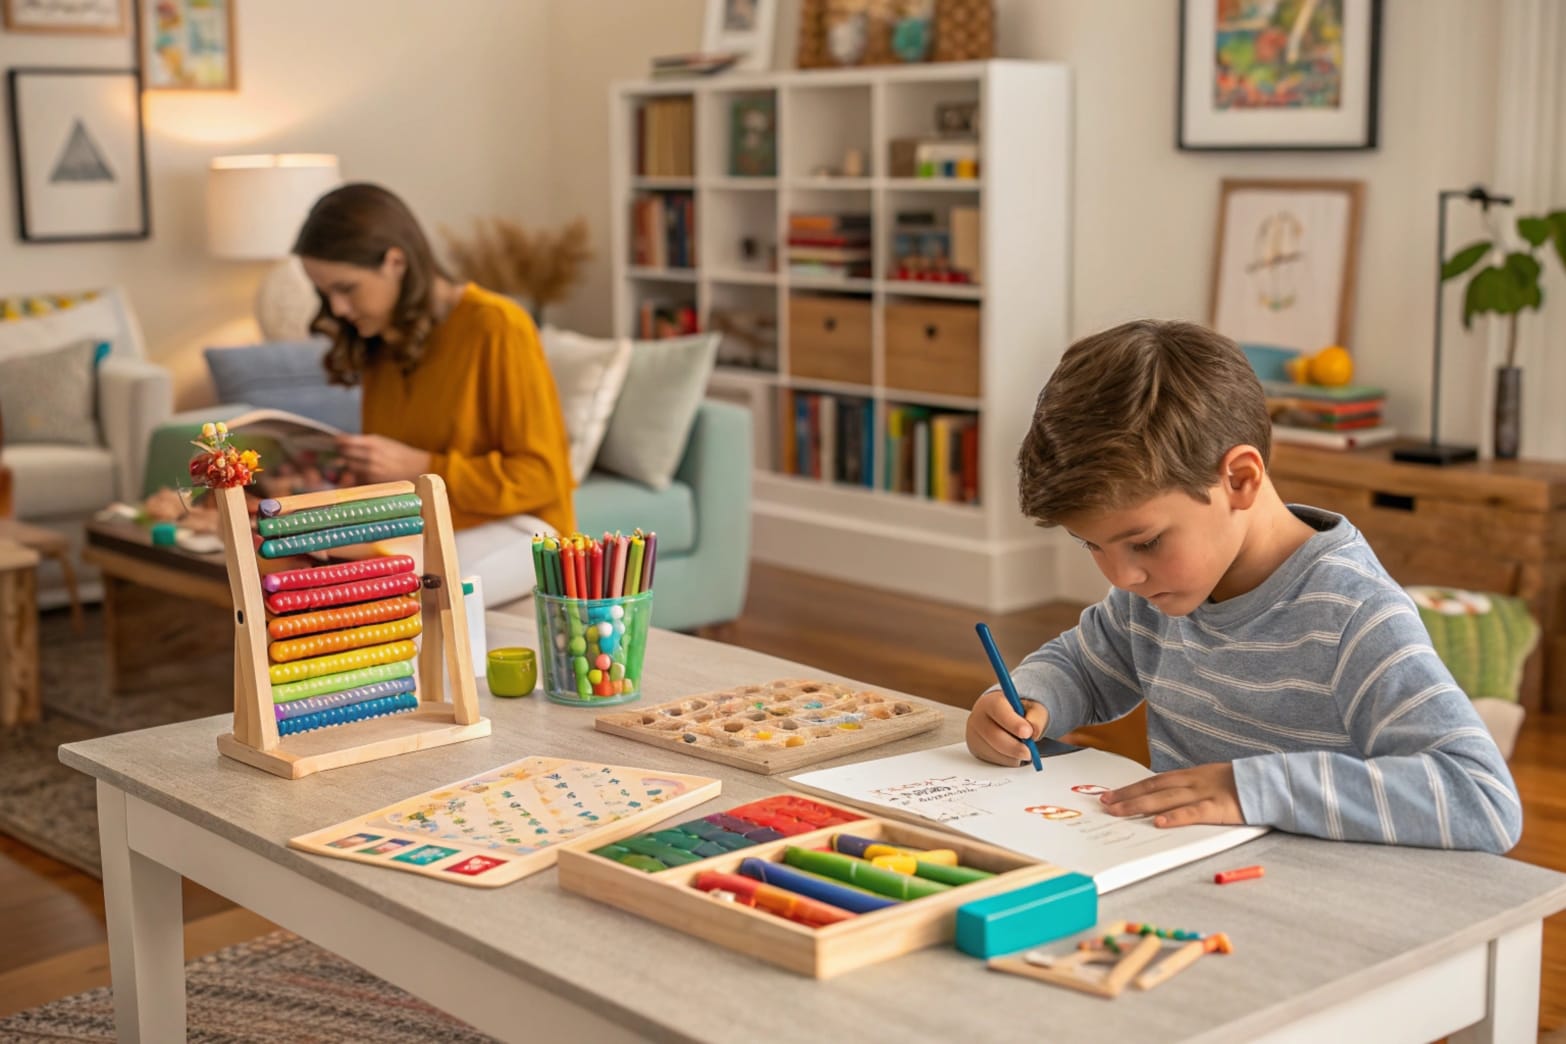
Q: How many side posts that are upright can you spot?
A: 2